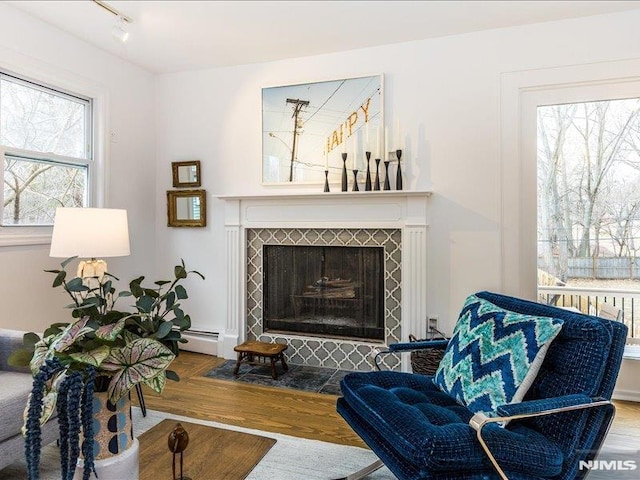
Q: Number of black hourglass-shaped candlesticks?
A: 7